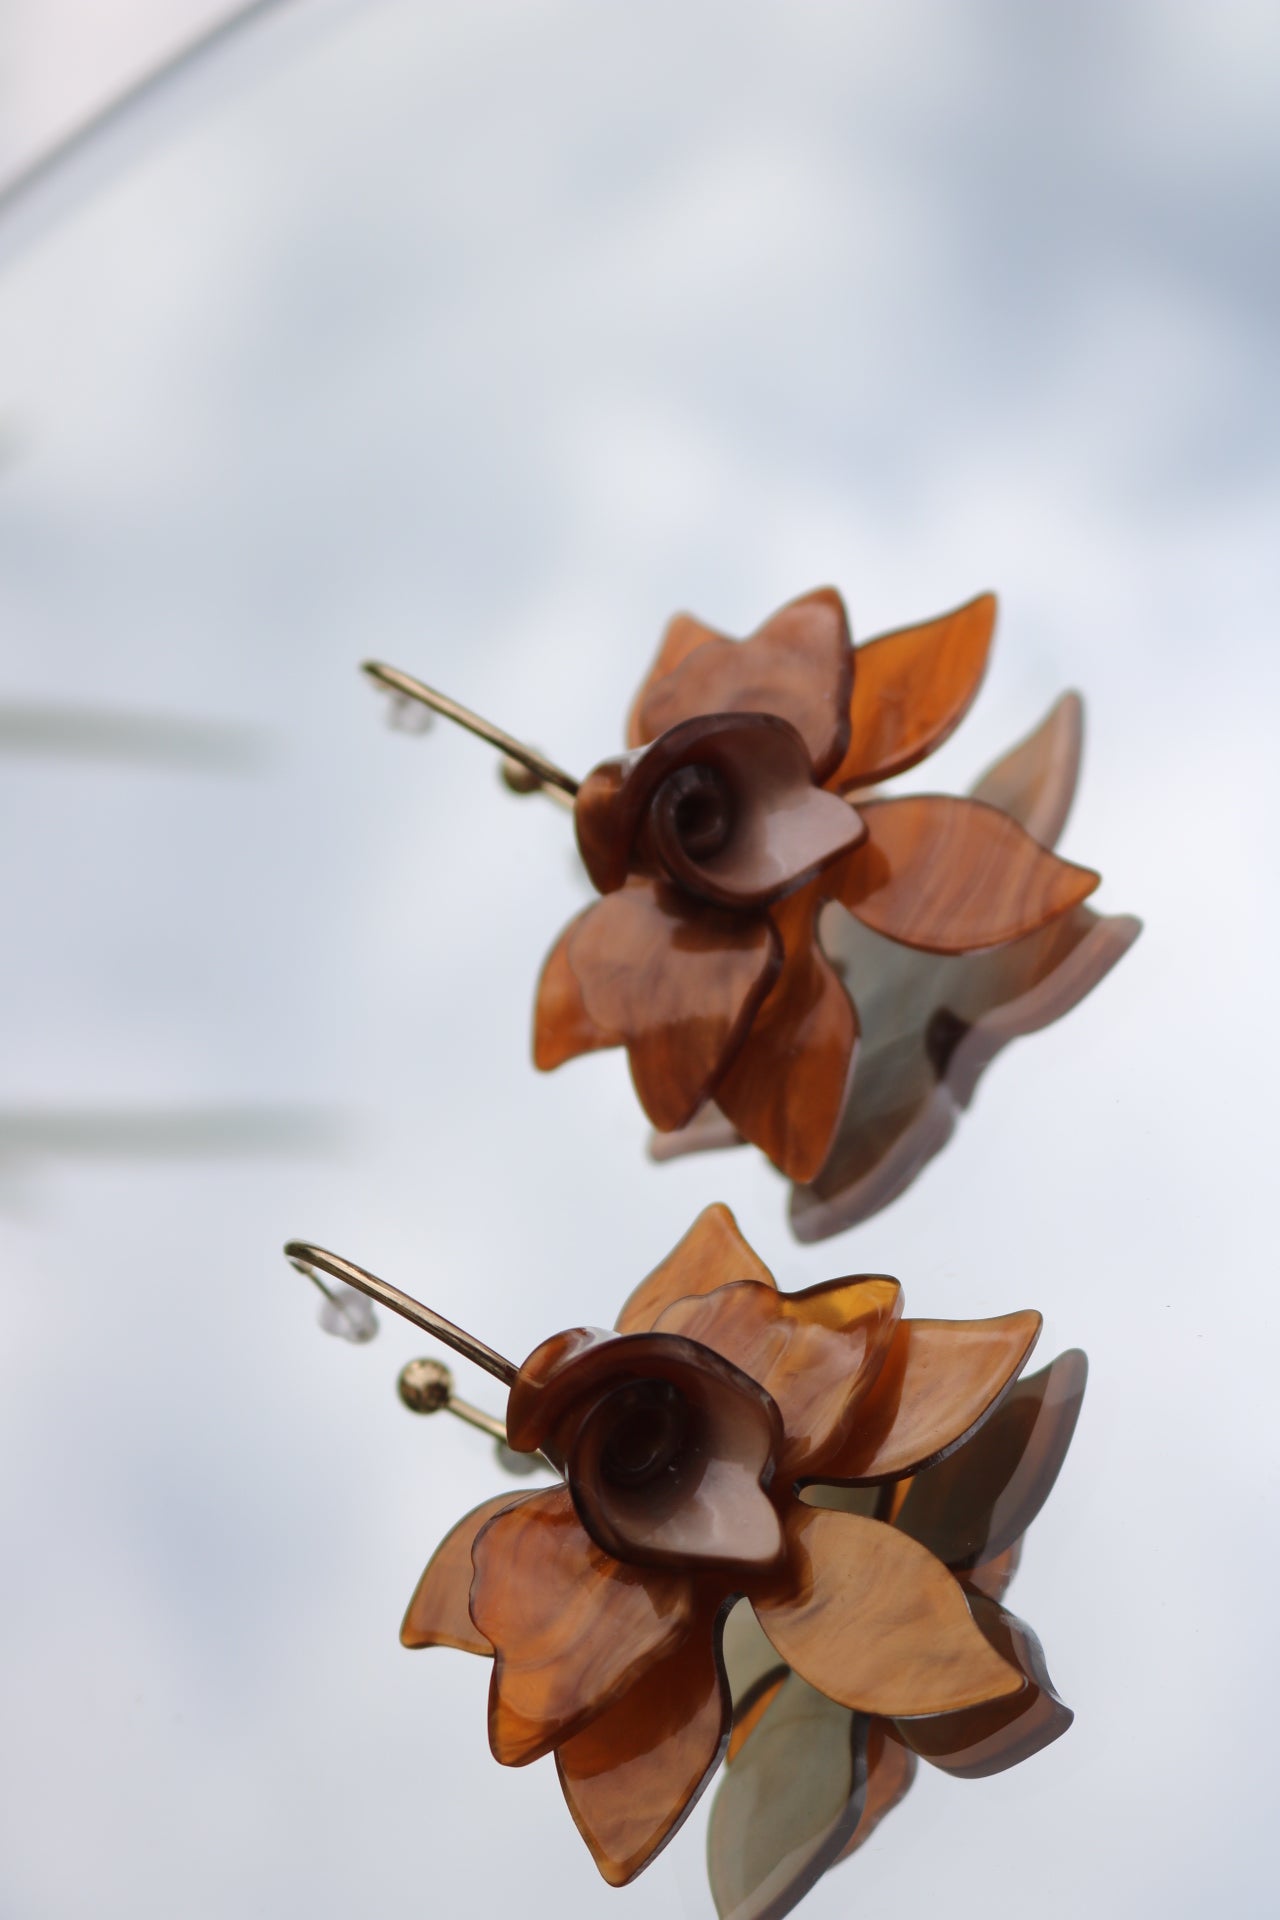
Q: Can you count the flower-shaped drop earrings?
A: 2